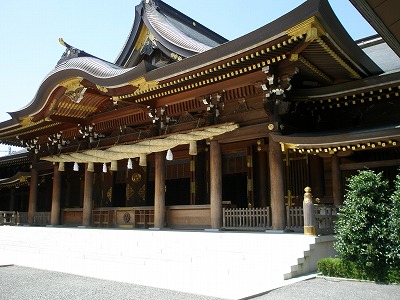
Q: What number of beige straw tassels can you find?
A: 5